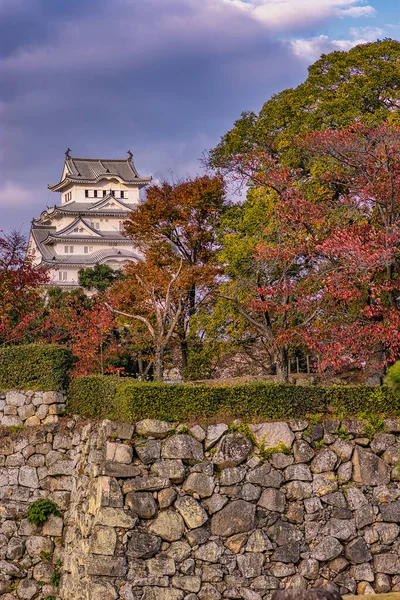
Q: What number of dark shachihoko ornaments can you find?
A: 2